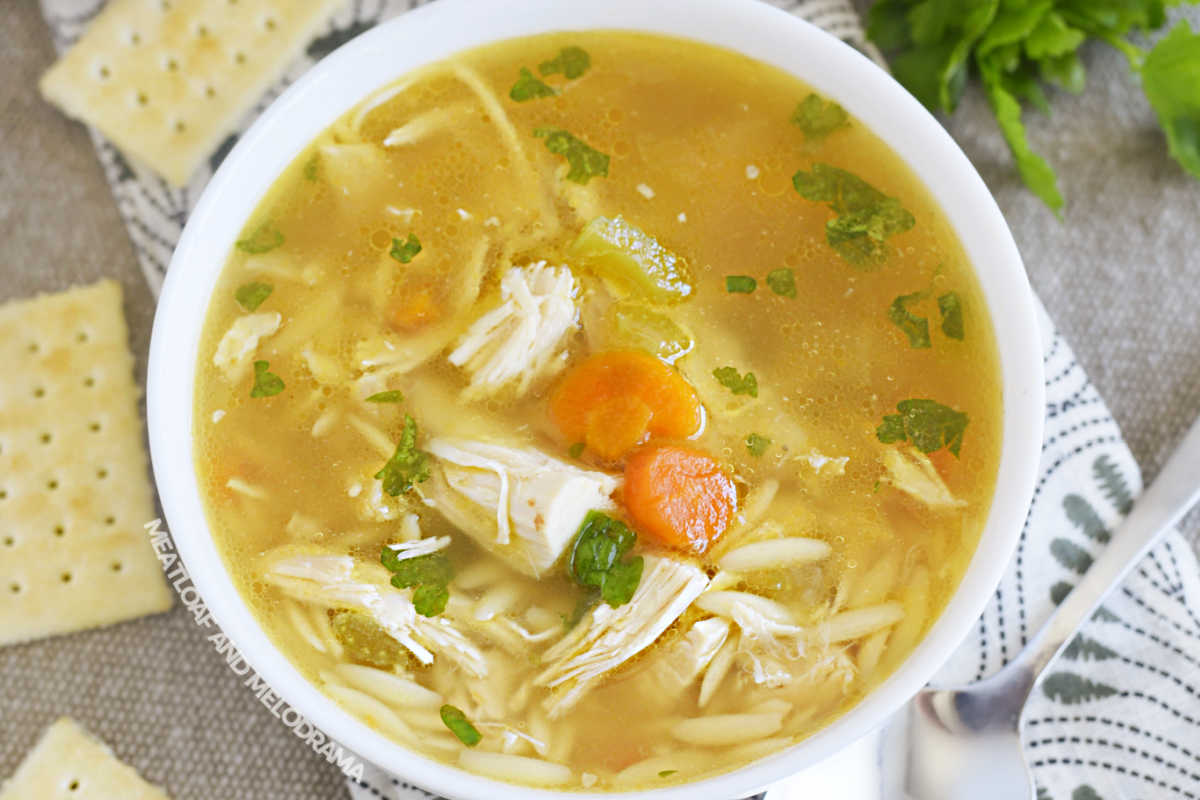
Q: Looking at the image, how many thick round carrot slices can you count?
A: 2